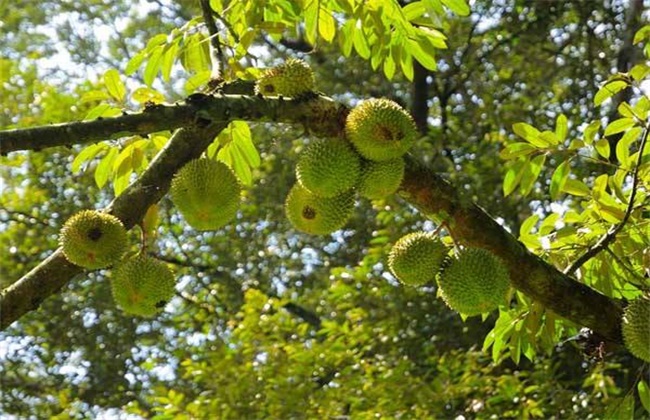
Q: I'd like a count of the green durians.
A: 11